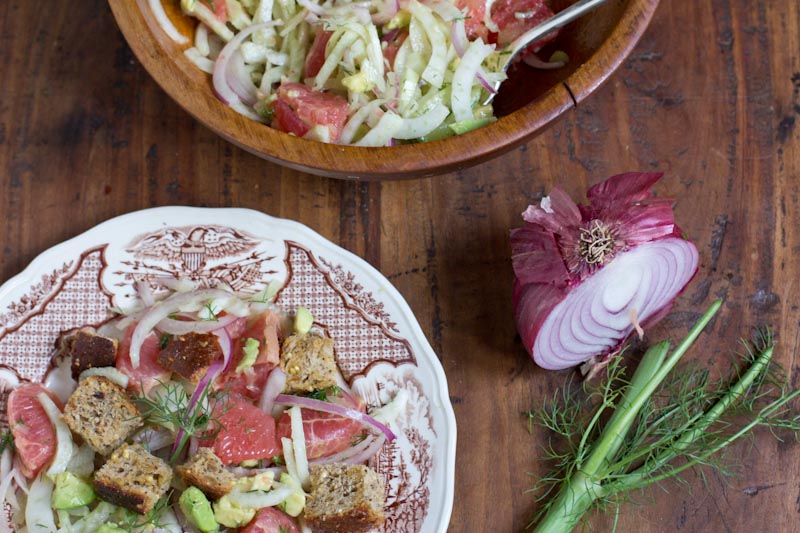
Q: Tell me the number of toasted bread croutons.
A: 7